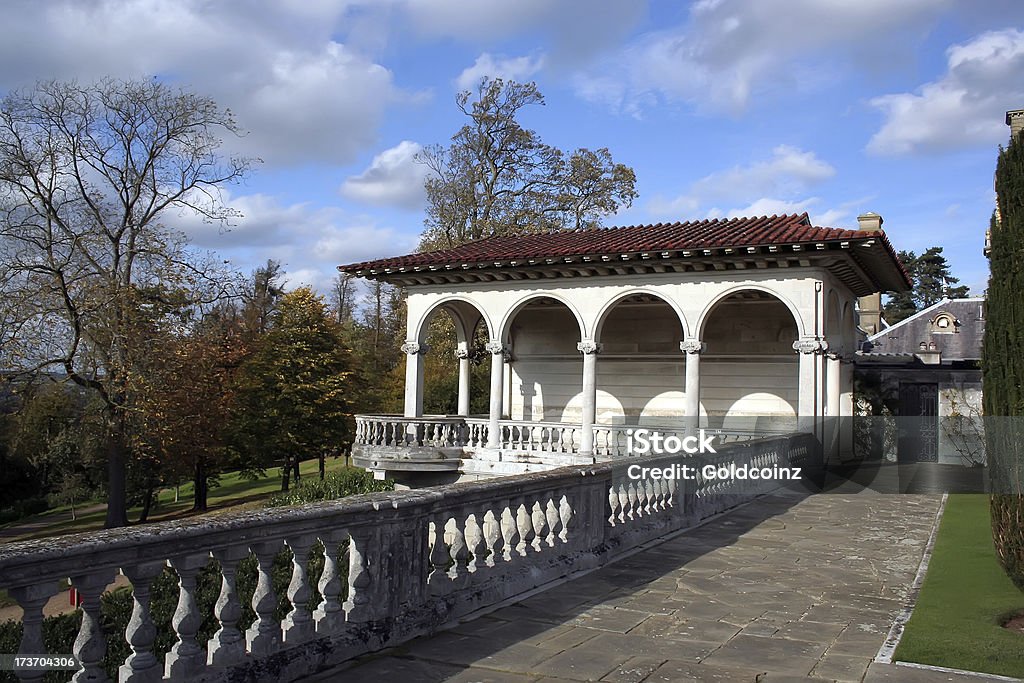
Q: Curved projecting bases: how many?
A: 1